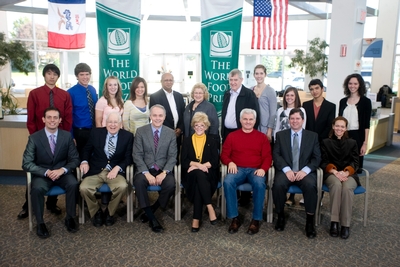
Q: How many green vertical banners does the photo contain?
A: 2